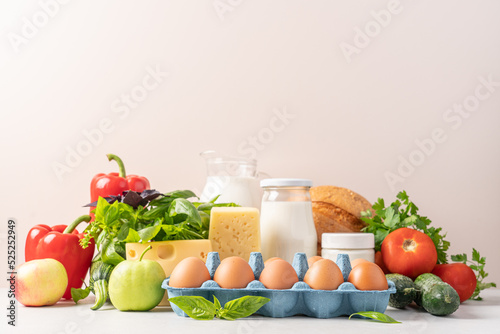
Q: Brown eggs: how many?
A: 8